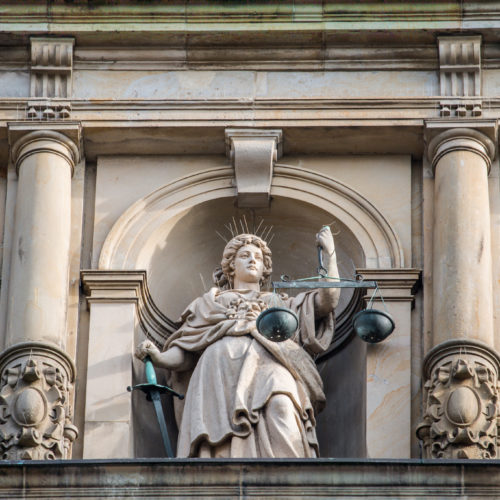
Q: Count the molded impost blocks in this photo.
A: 2